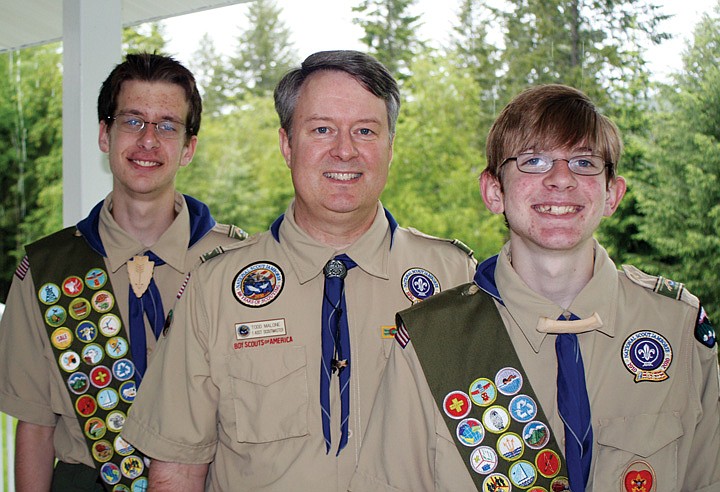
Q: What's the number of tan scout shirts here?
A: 3